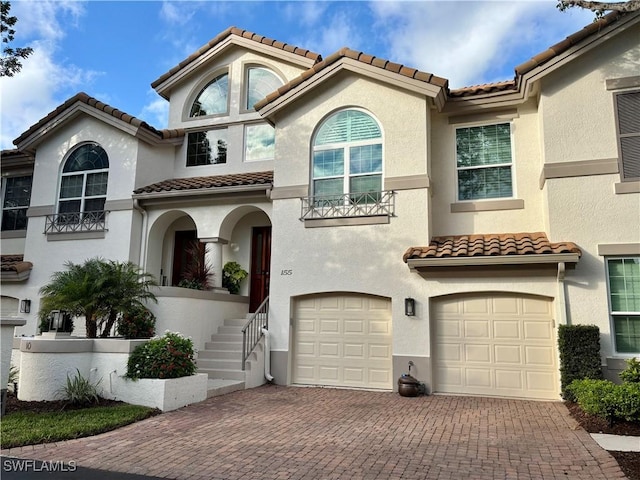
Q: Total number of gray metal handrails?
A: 1